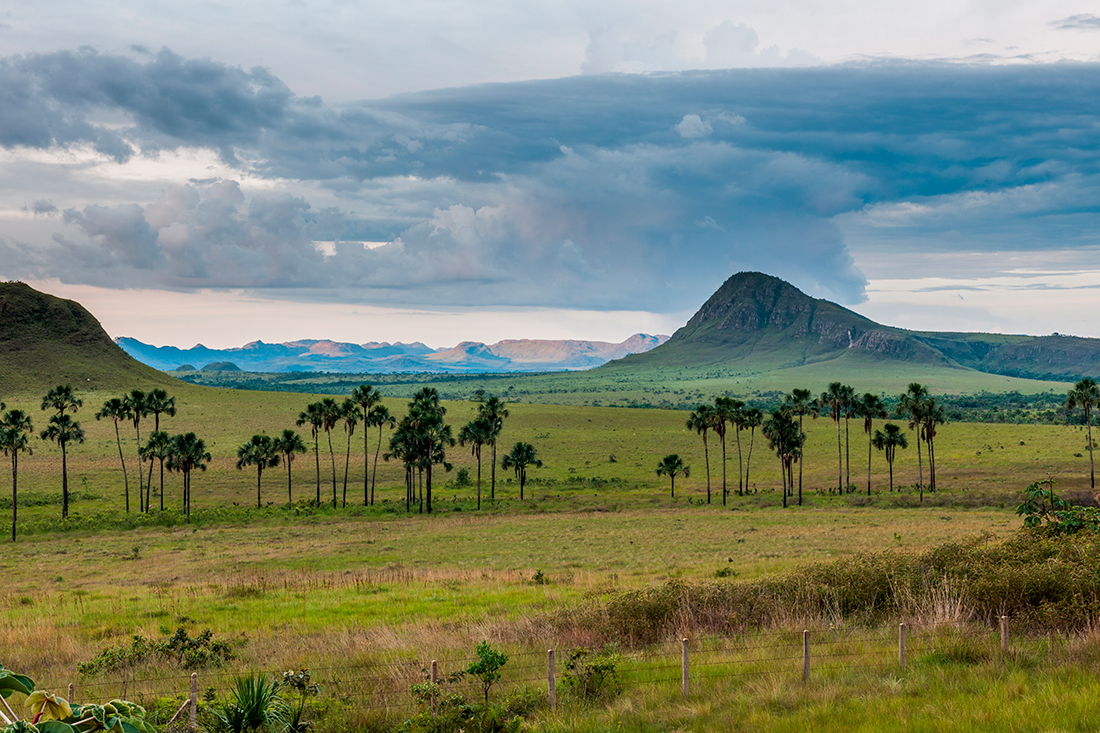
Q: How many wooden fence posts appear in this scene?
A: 8